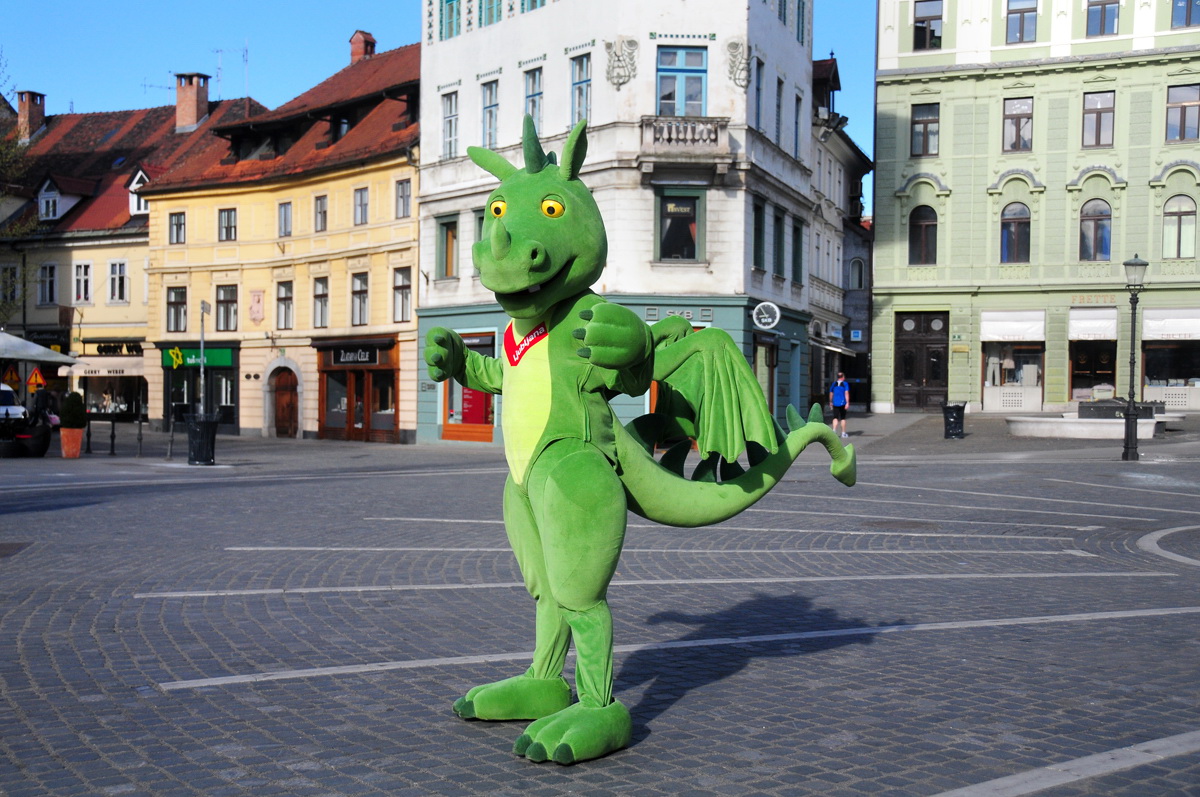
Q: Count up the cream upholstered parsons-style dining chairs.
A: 0